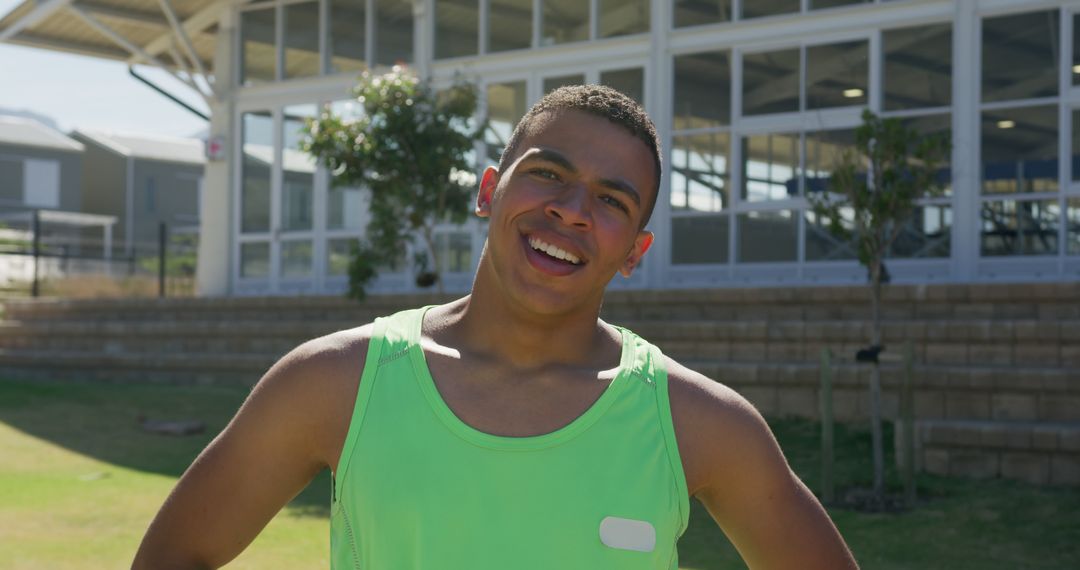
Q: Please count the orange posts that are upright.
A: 0